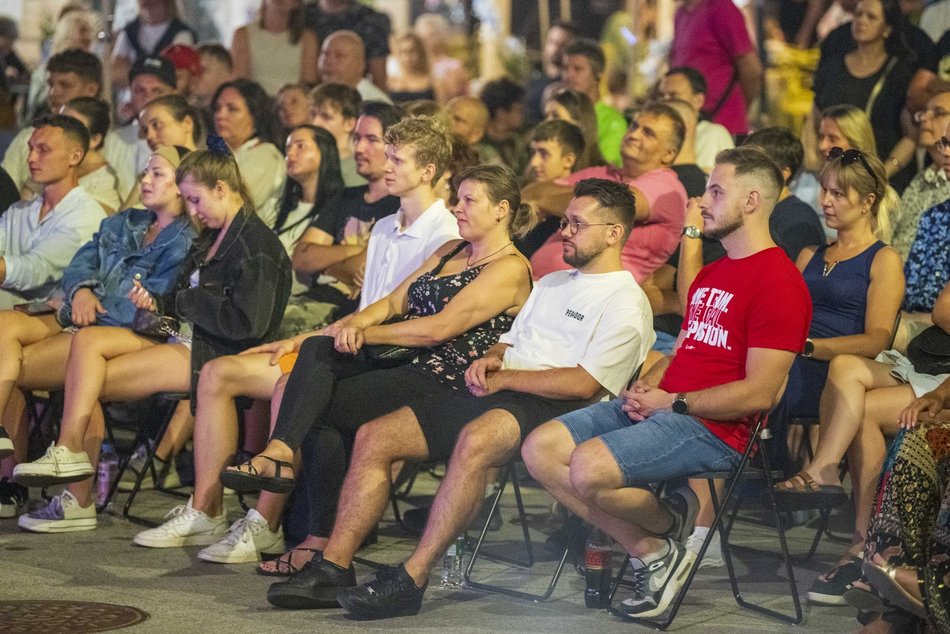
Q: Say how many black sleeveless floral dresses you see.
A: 1